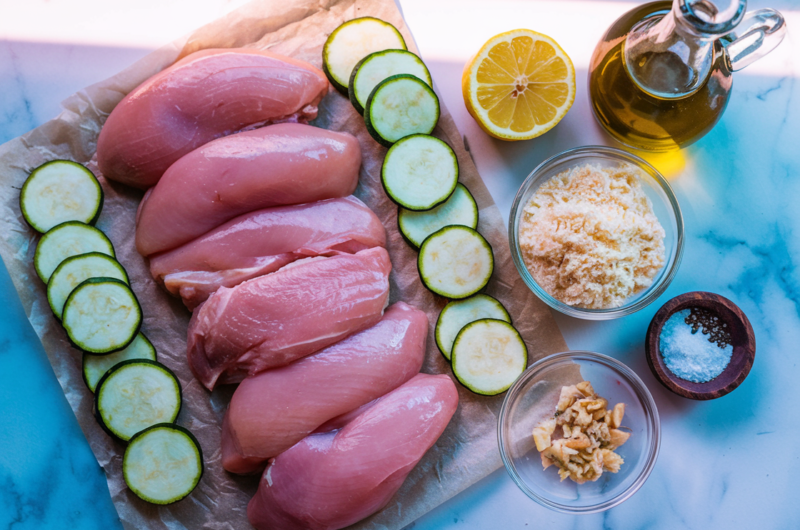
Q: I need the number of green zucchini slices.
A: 15